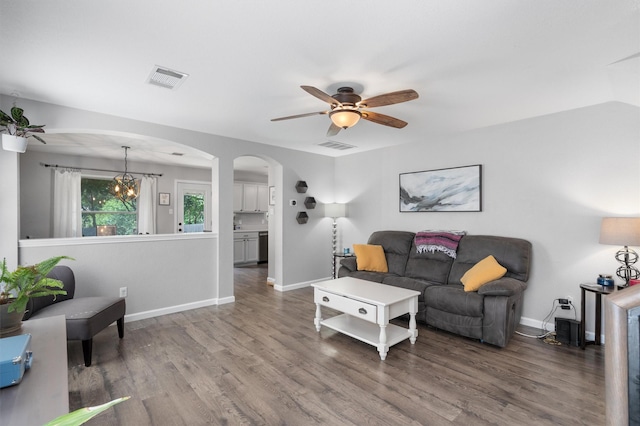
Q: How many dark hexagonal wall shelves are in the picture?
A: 3